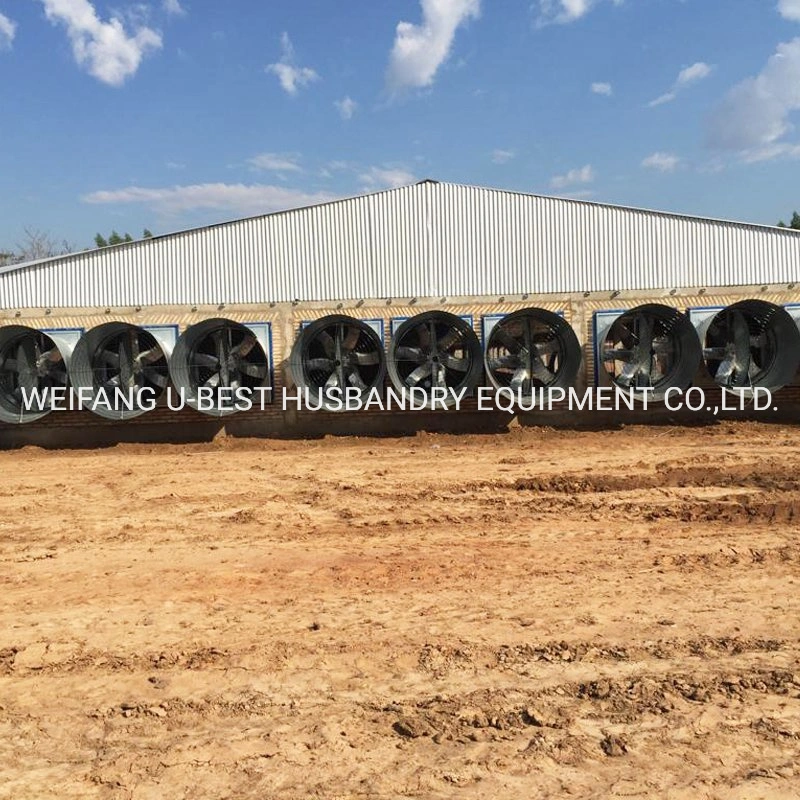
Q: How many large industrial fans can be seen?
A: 8